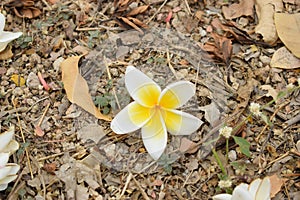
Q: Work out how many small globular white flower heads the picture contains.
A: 3